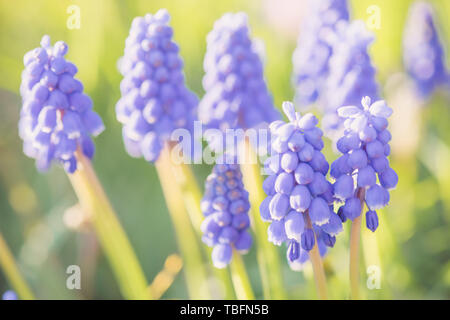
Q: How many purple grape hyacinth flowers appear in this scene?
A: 9